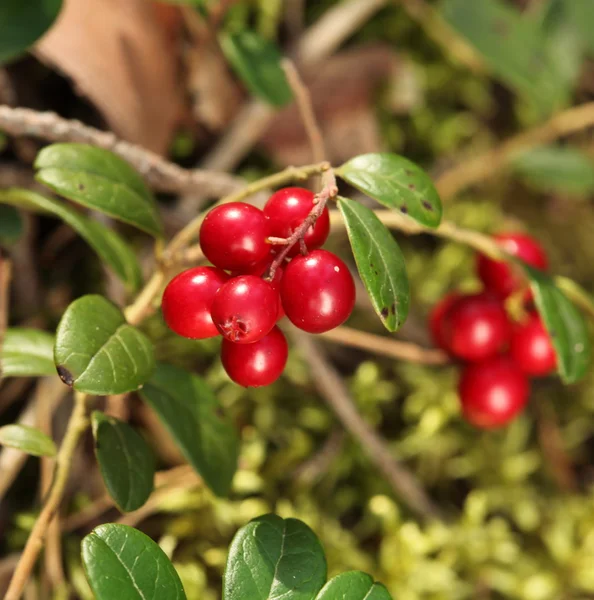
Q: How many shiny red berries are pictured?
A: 11